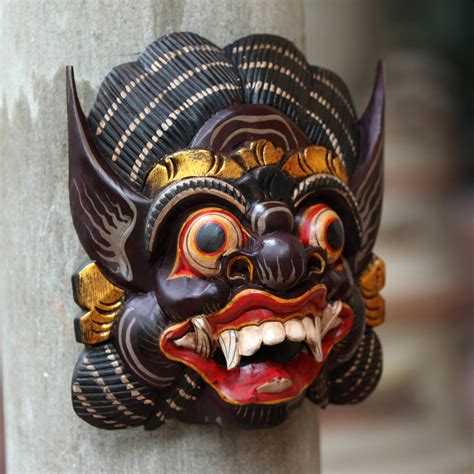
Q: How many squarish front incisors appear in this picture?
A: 3